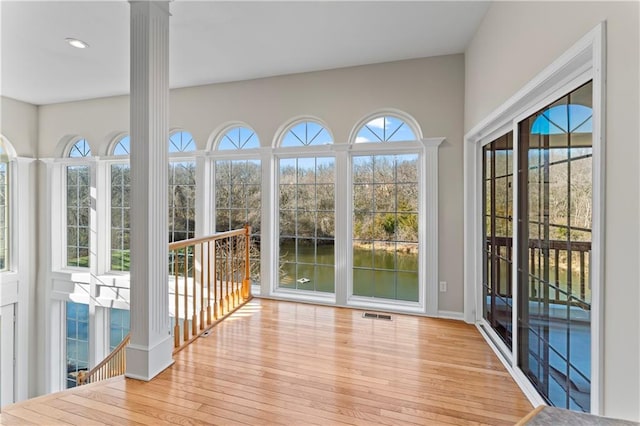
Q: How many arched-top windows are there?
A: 7